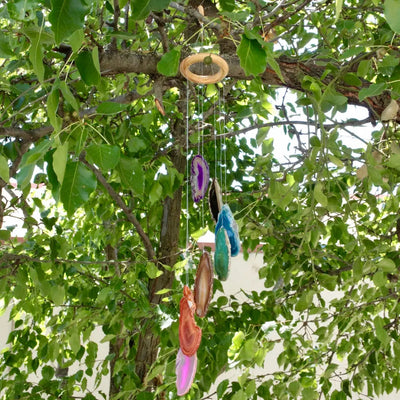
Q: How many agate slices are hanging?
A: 7